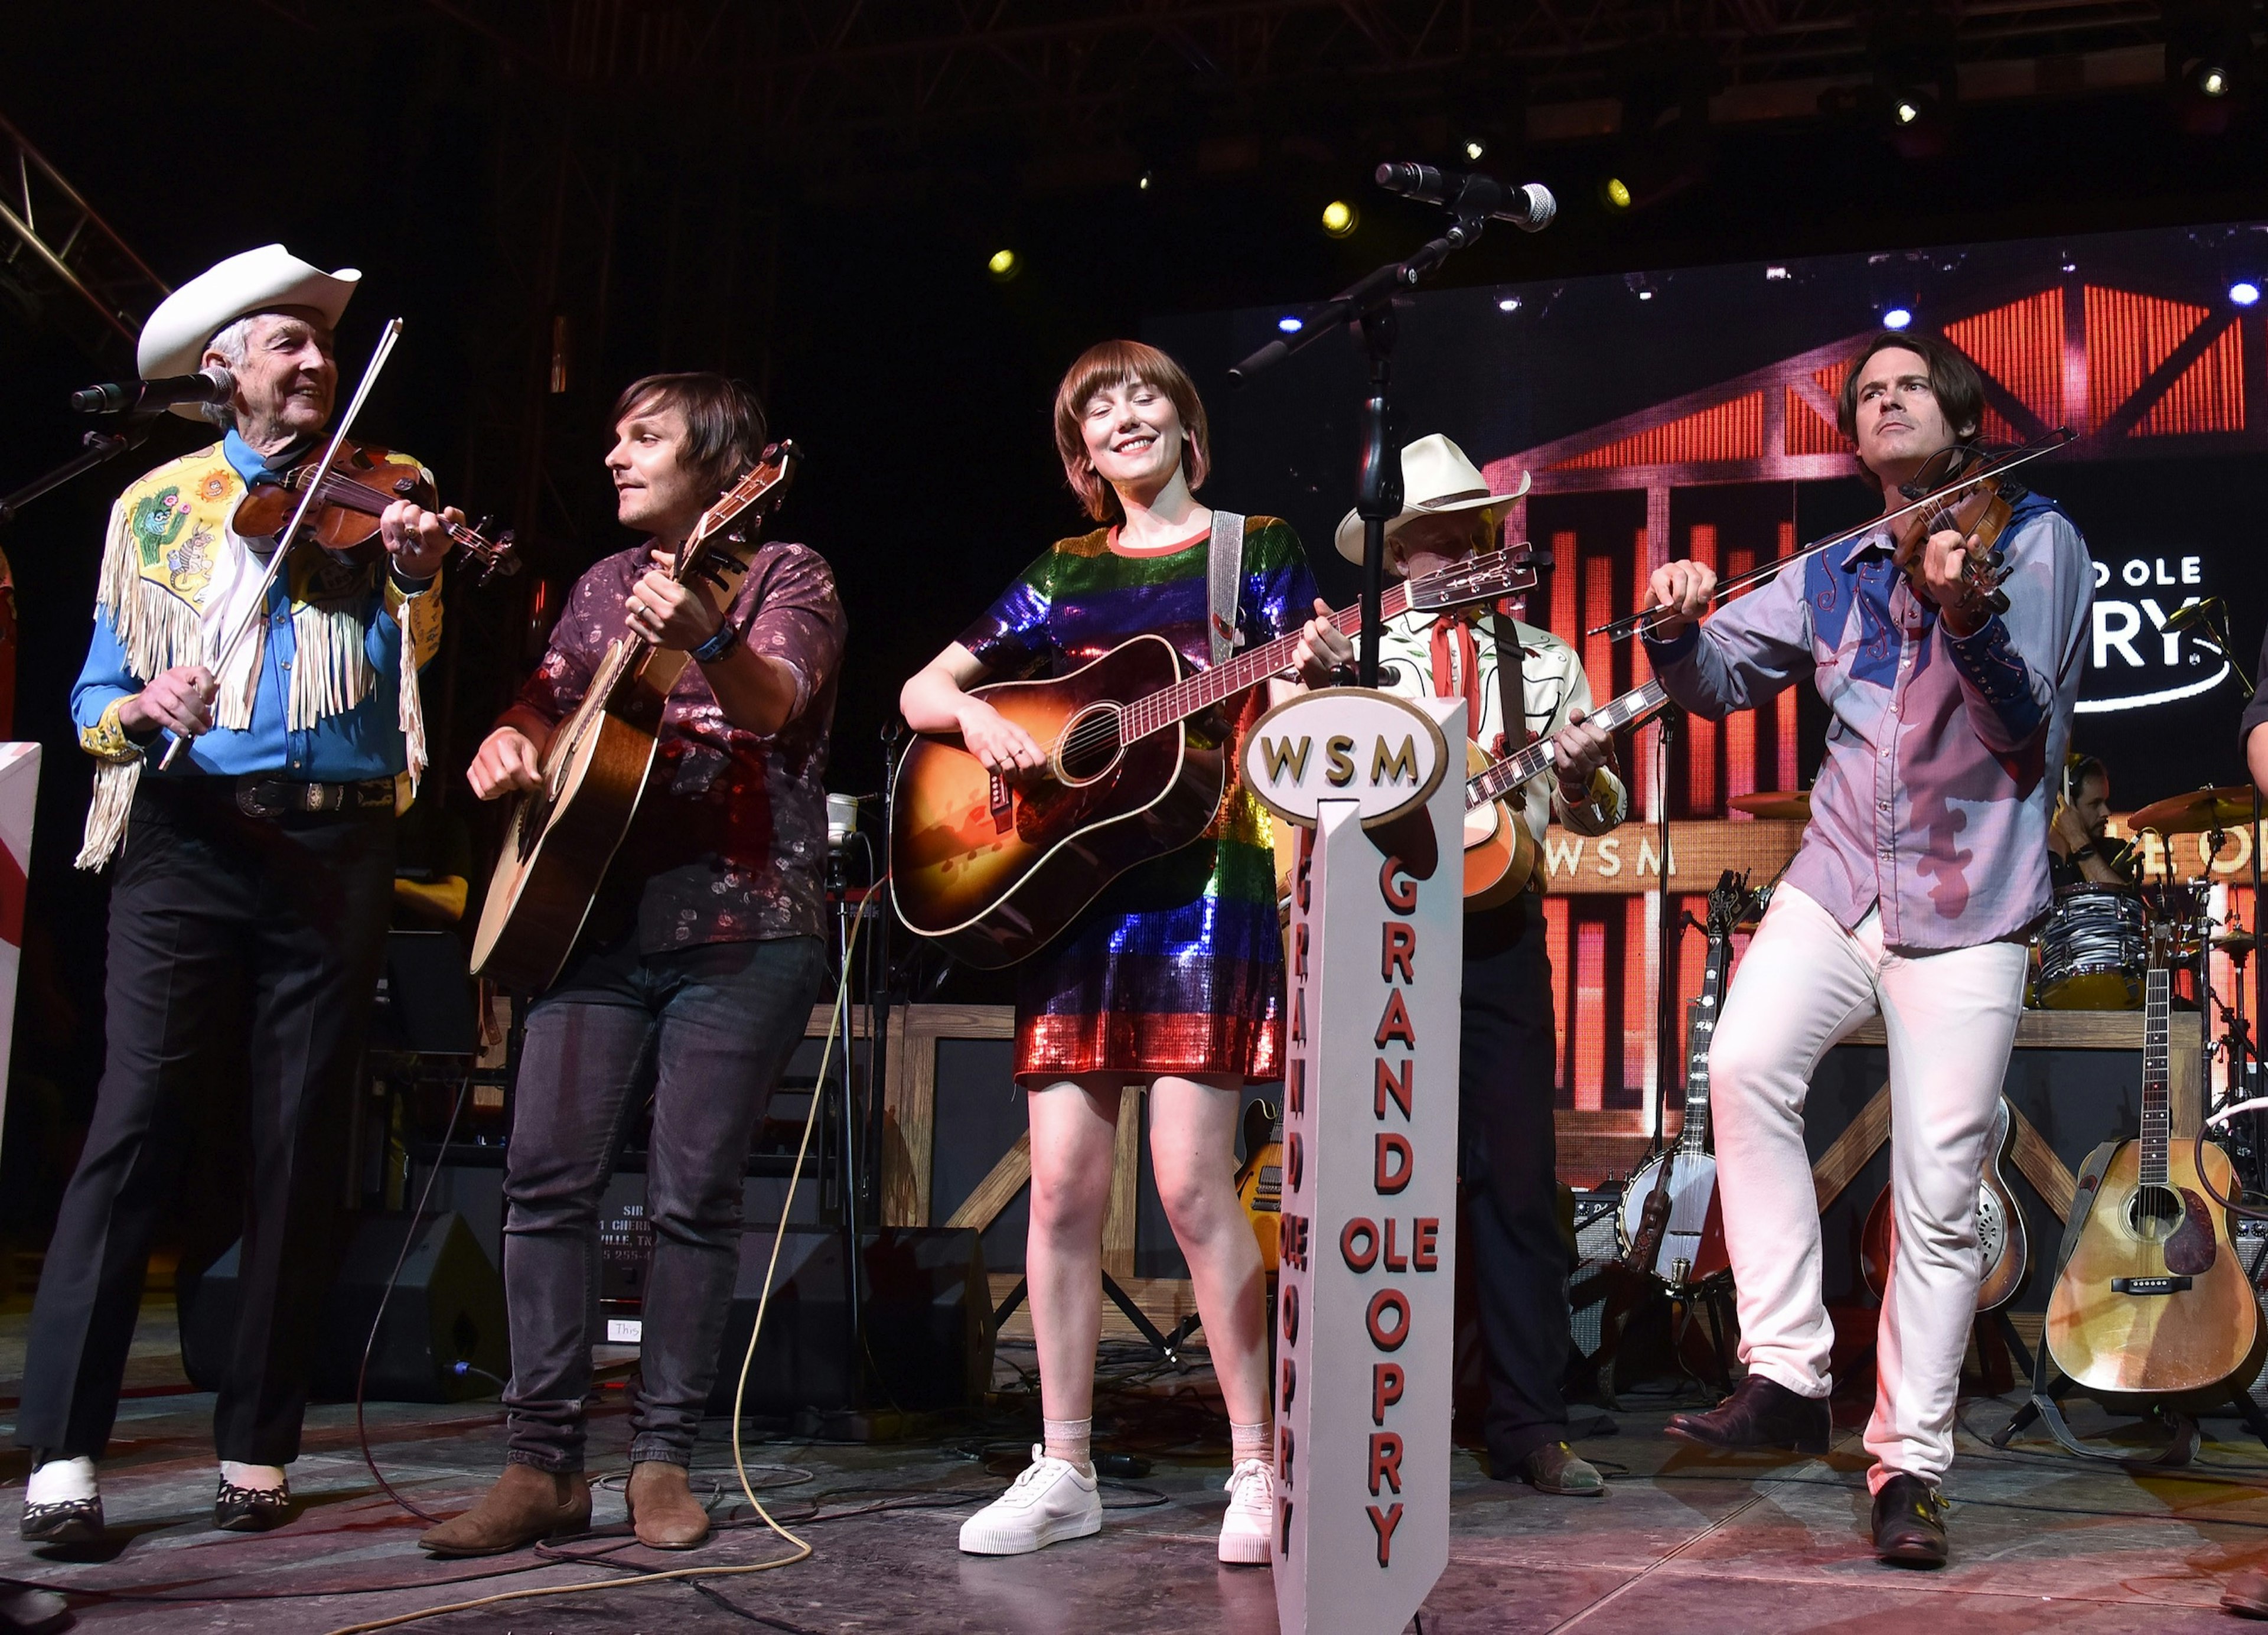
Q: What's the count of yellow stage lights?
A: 3